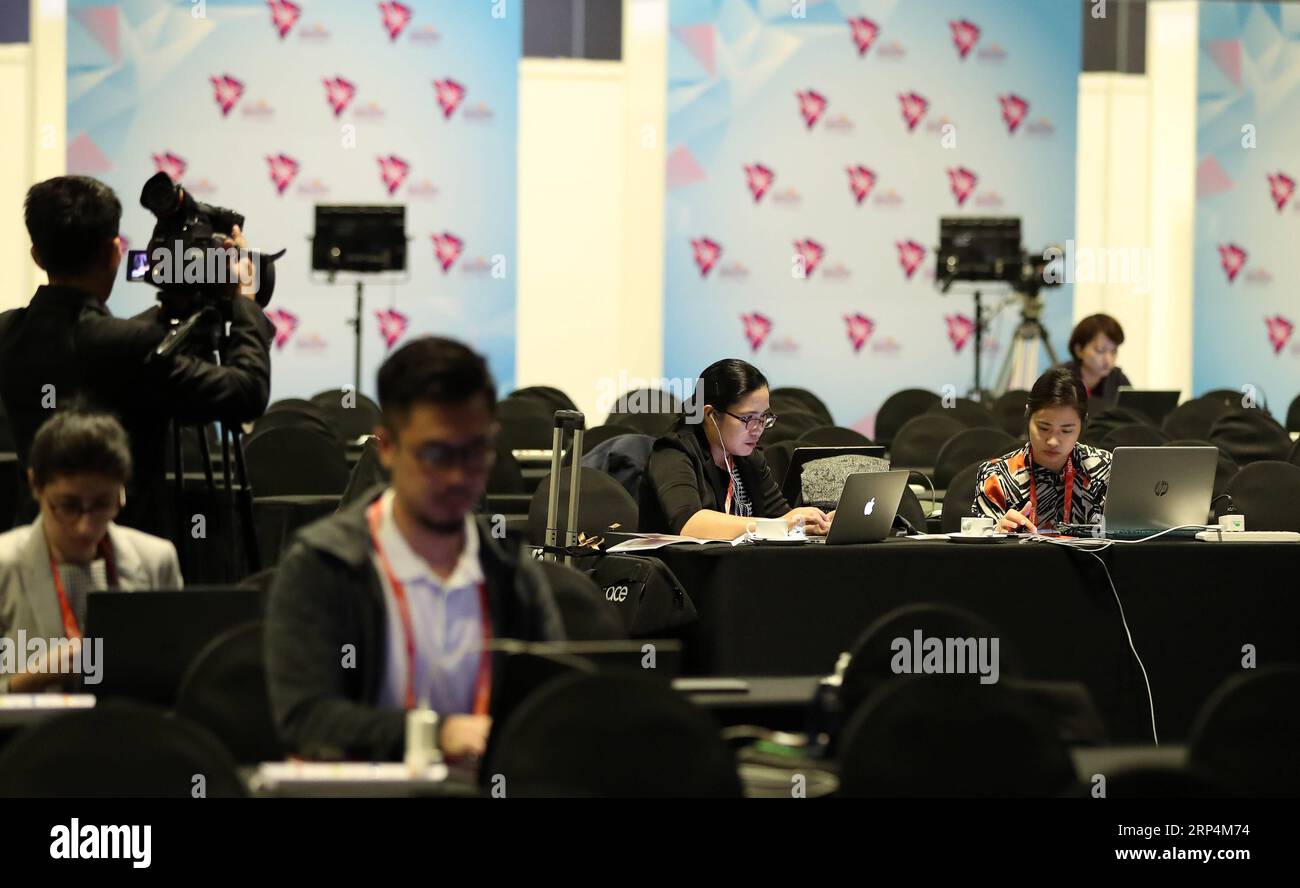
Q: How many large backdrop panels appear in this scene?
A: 3